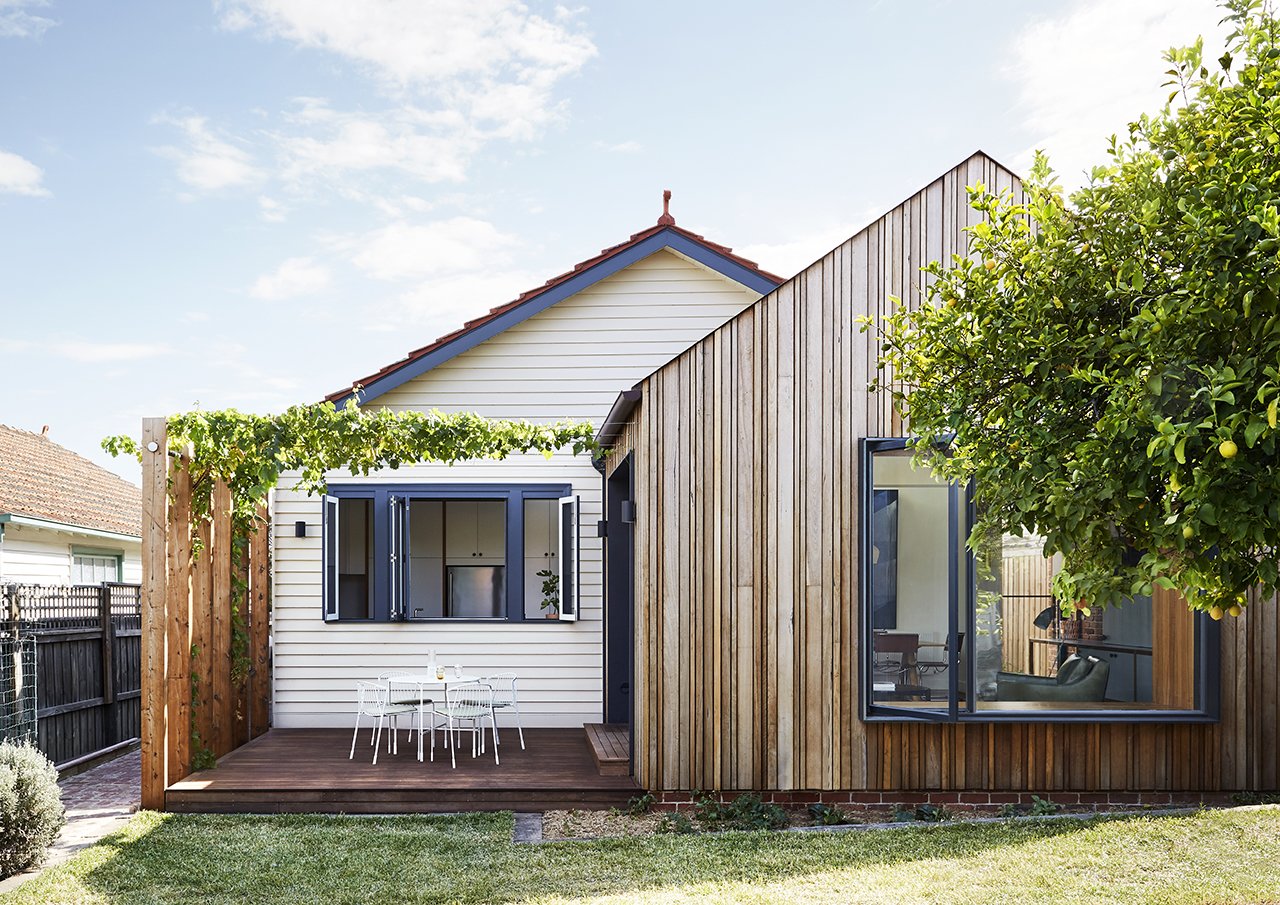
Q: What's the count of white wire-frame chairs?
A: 4